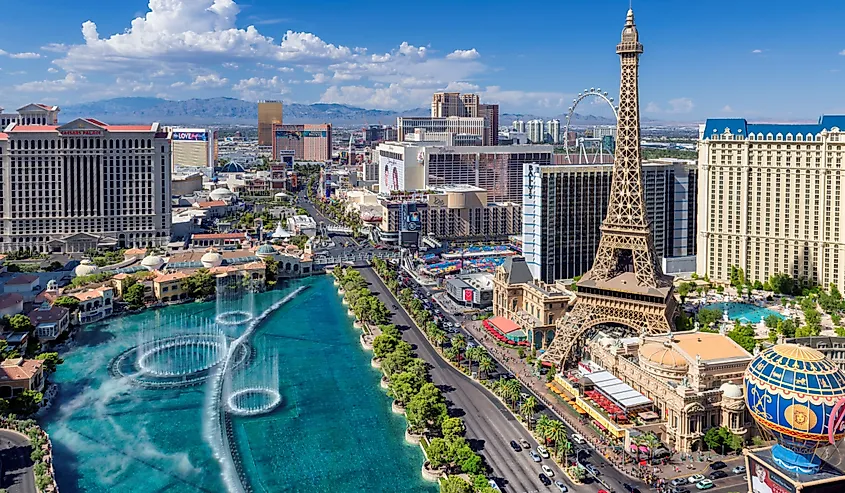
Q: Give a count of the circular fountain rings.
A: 3